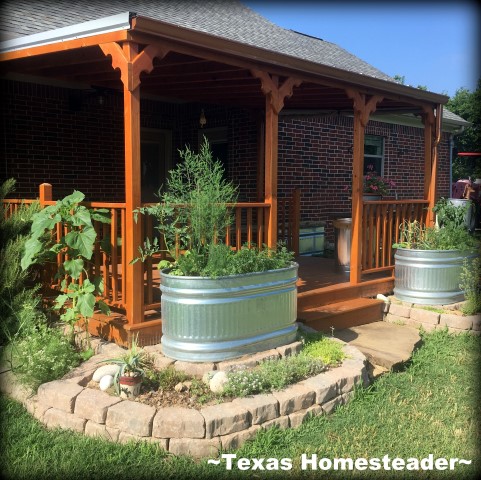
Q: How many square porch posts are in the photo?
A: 4